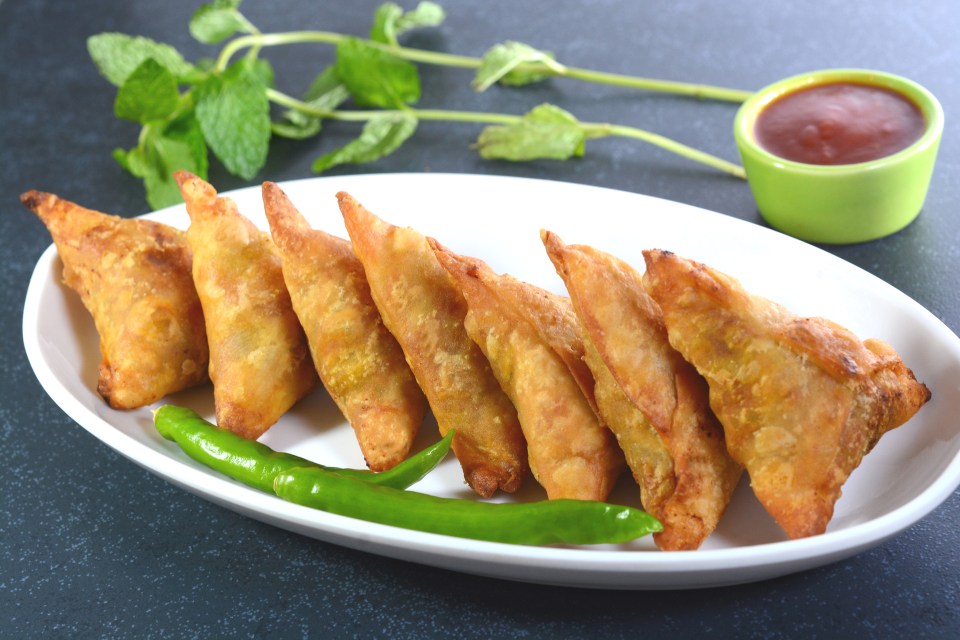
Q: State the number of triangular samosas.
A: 7